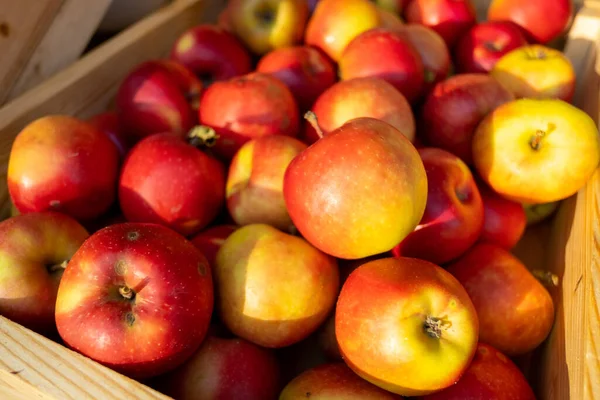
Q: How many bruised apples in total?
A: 1